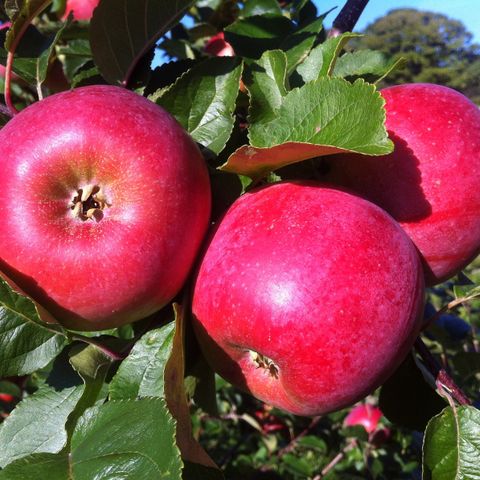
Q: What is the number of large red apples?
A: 3